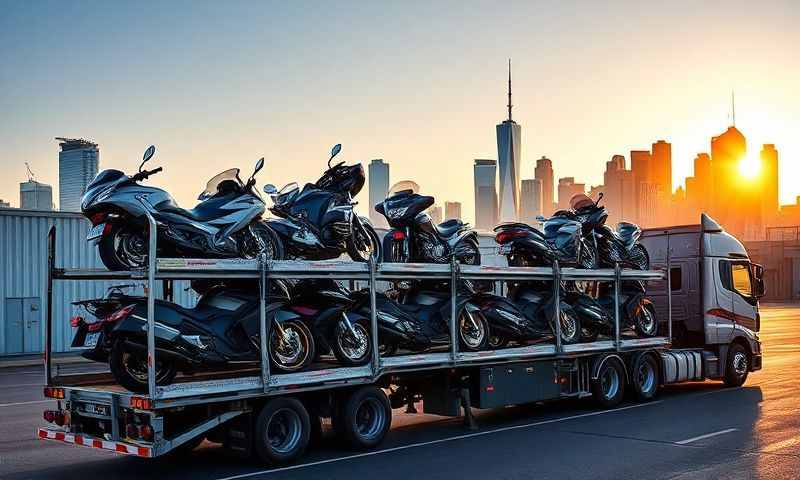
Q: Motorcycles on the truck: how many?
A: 10